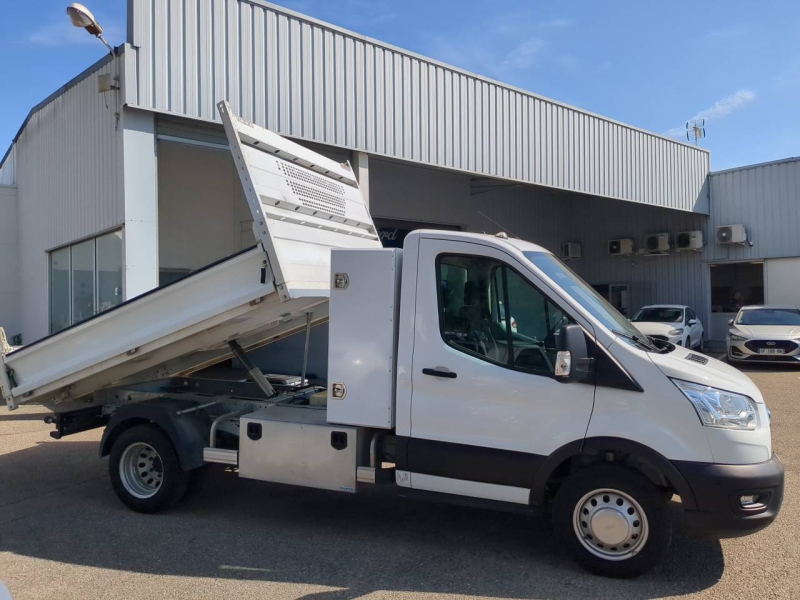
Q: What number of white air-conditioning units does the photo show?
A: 5